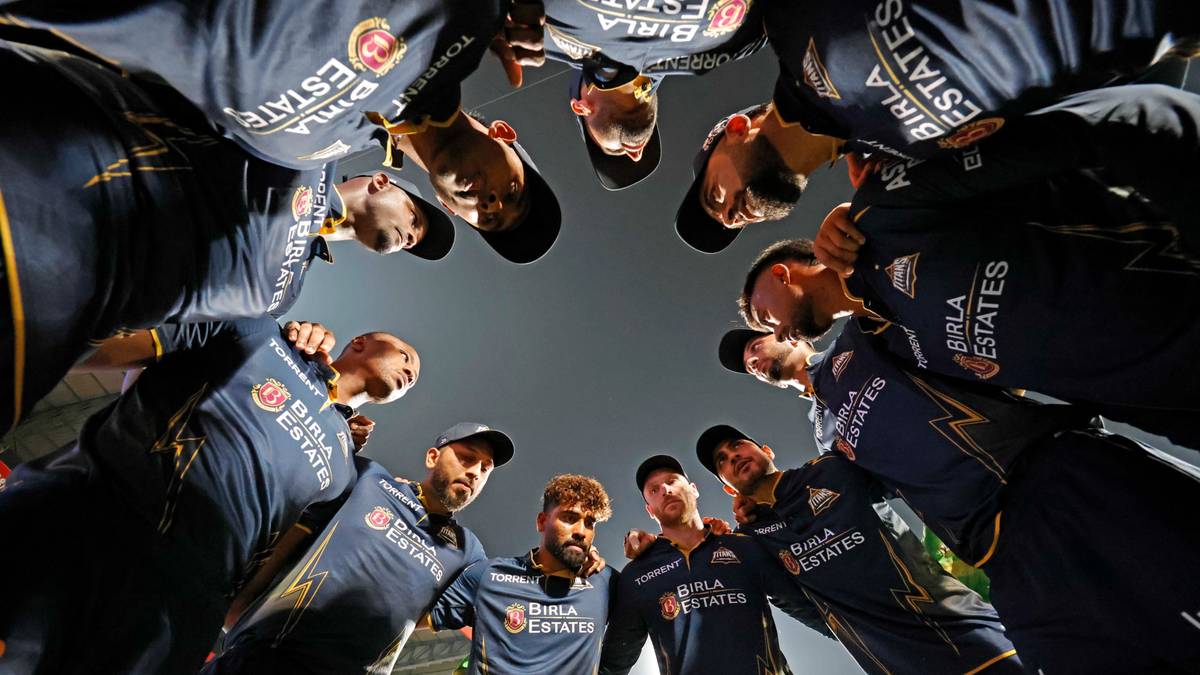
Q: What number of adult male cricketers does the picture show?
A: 11